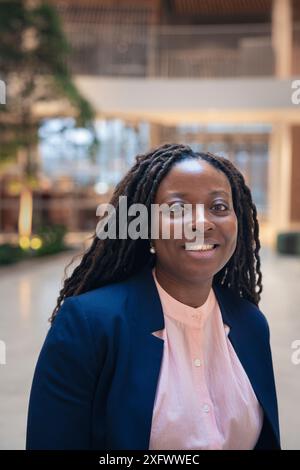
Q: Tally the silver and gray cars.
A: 0